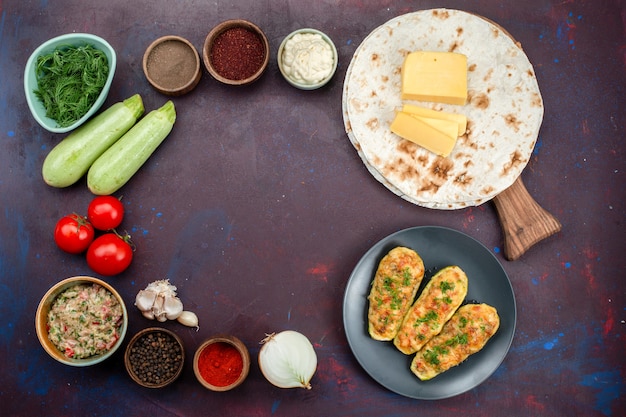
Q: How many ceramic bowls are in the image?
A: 3